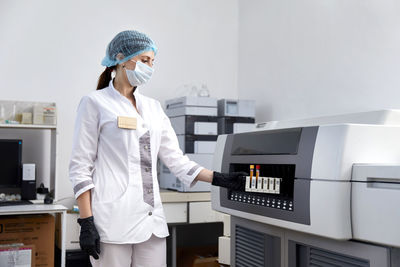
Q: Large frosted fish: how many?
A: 0